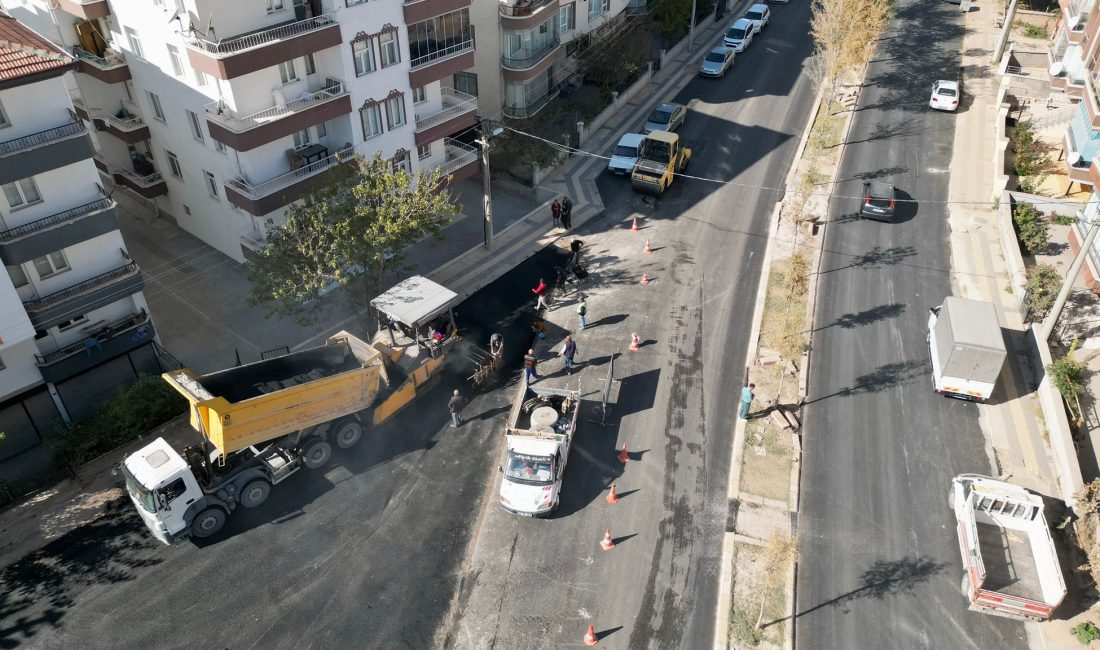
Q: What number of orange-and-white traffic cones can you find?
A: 8